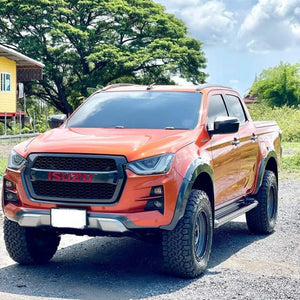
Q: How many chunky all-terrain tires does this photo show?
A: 3